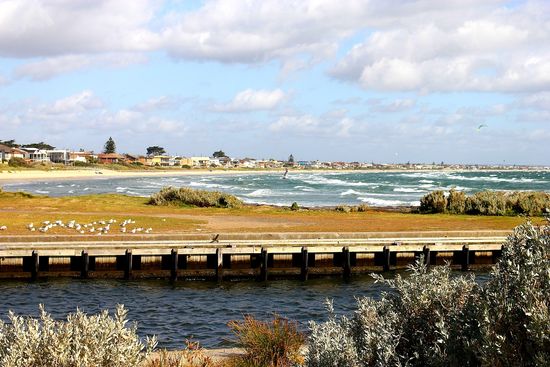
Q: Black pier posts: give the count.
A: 11